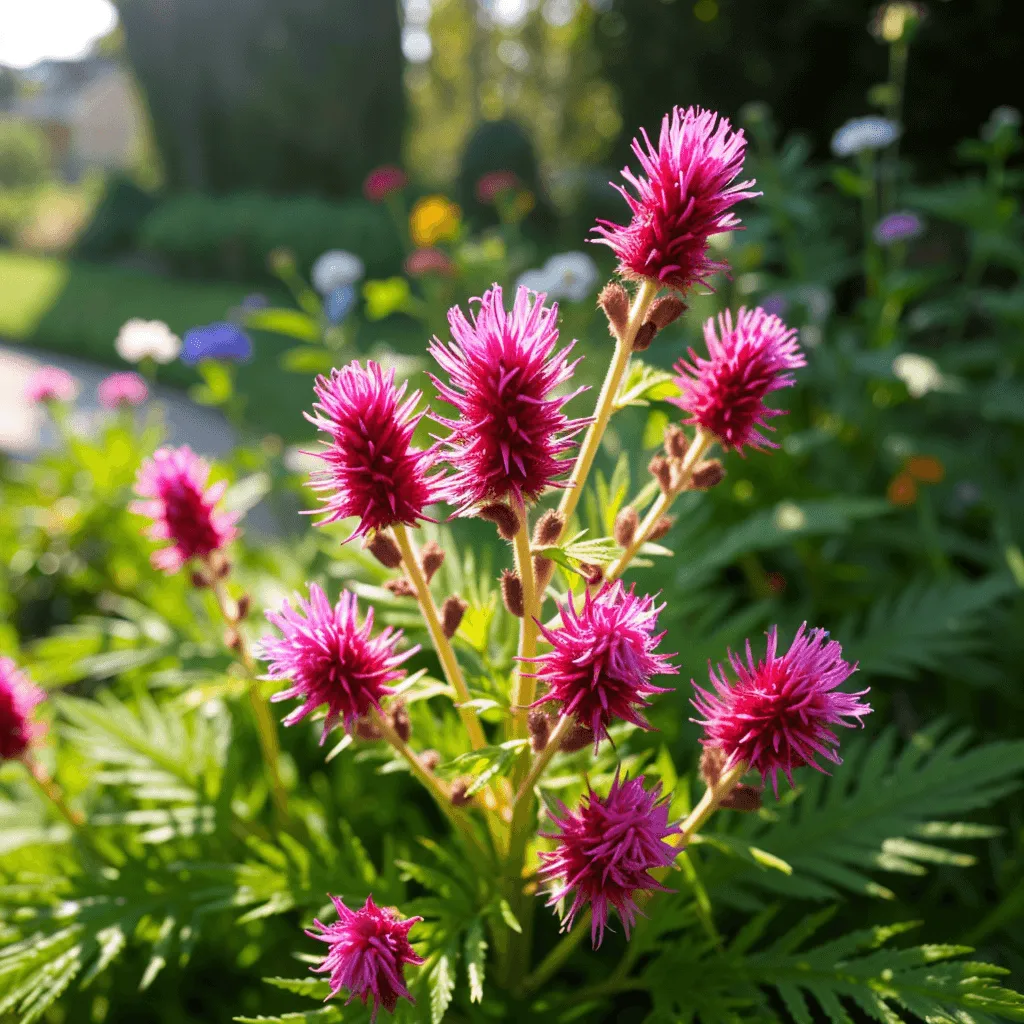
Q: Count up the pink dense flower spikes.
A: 11